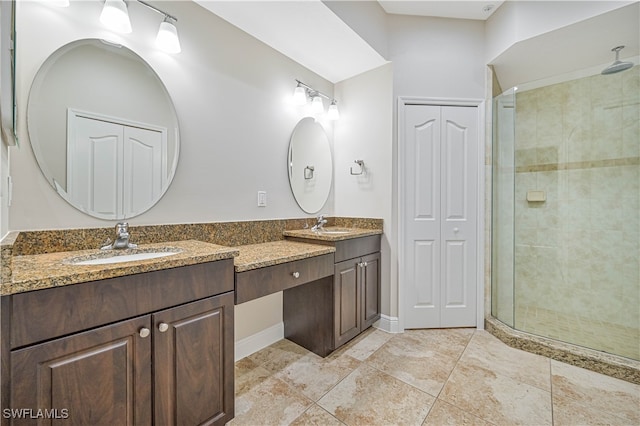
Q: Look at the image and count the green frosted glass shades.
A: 0